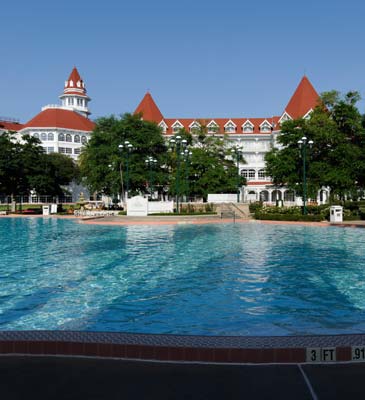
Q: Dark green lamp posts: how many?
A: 6